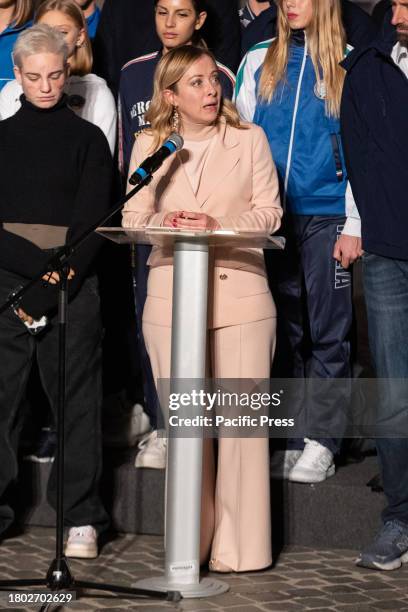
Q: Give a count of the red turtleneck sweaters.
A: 0